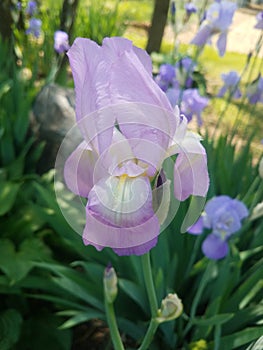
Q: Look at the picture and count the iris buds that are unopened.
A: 2